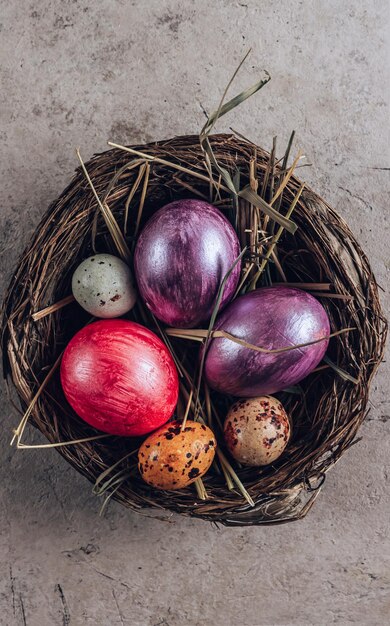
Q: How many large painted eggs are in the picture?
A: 3